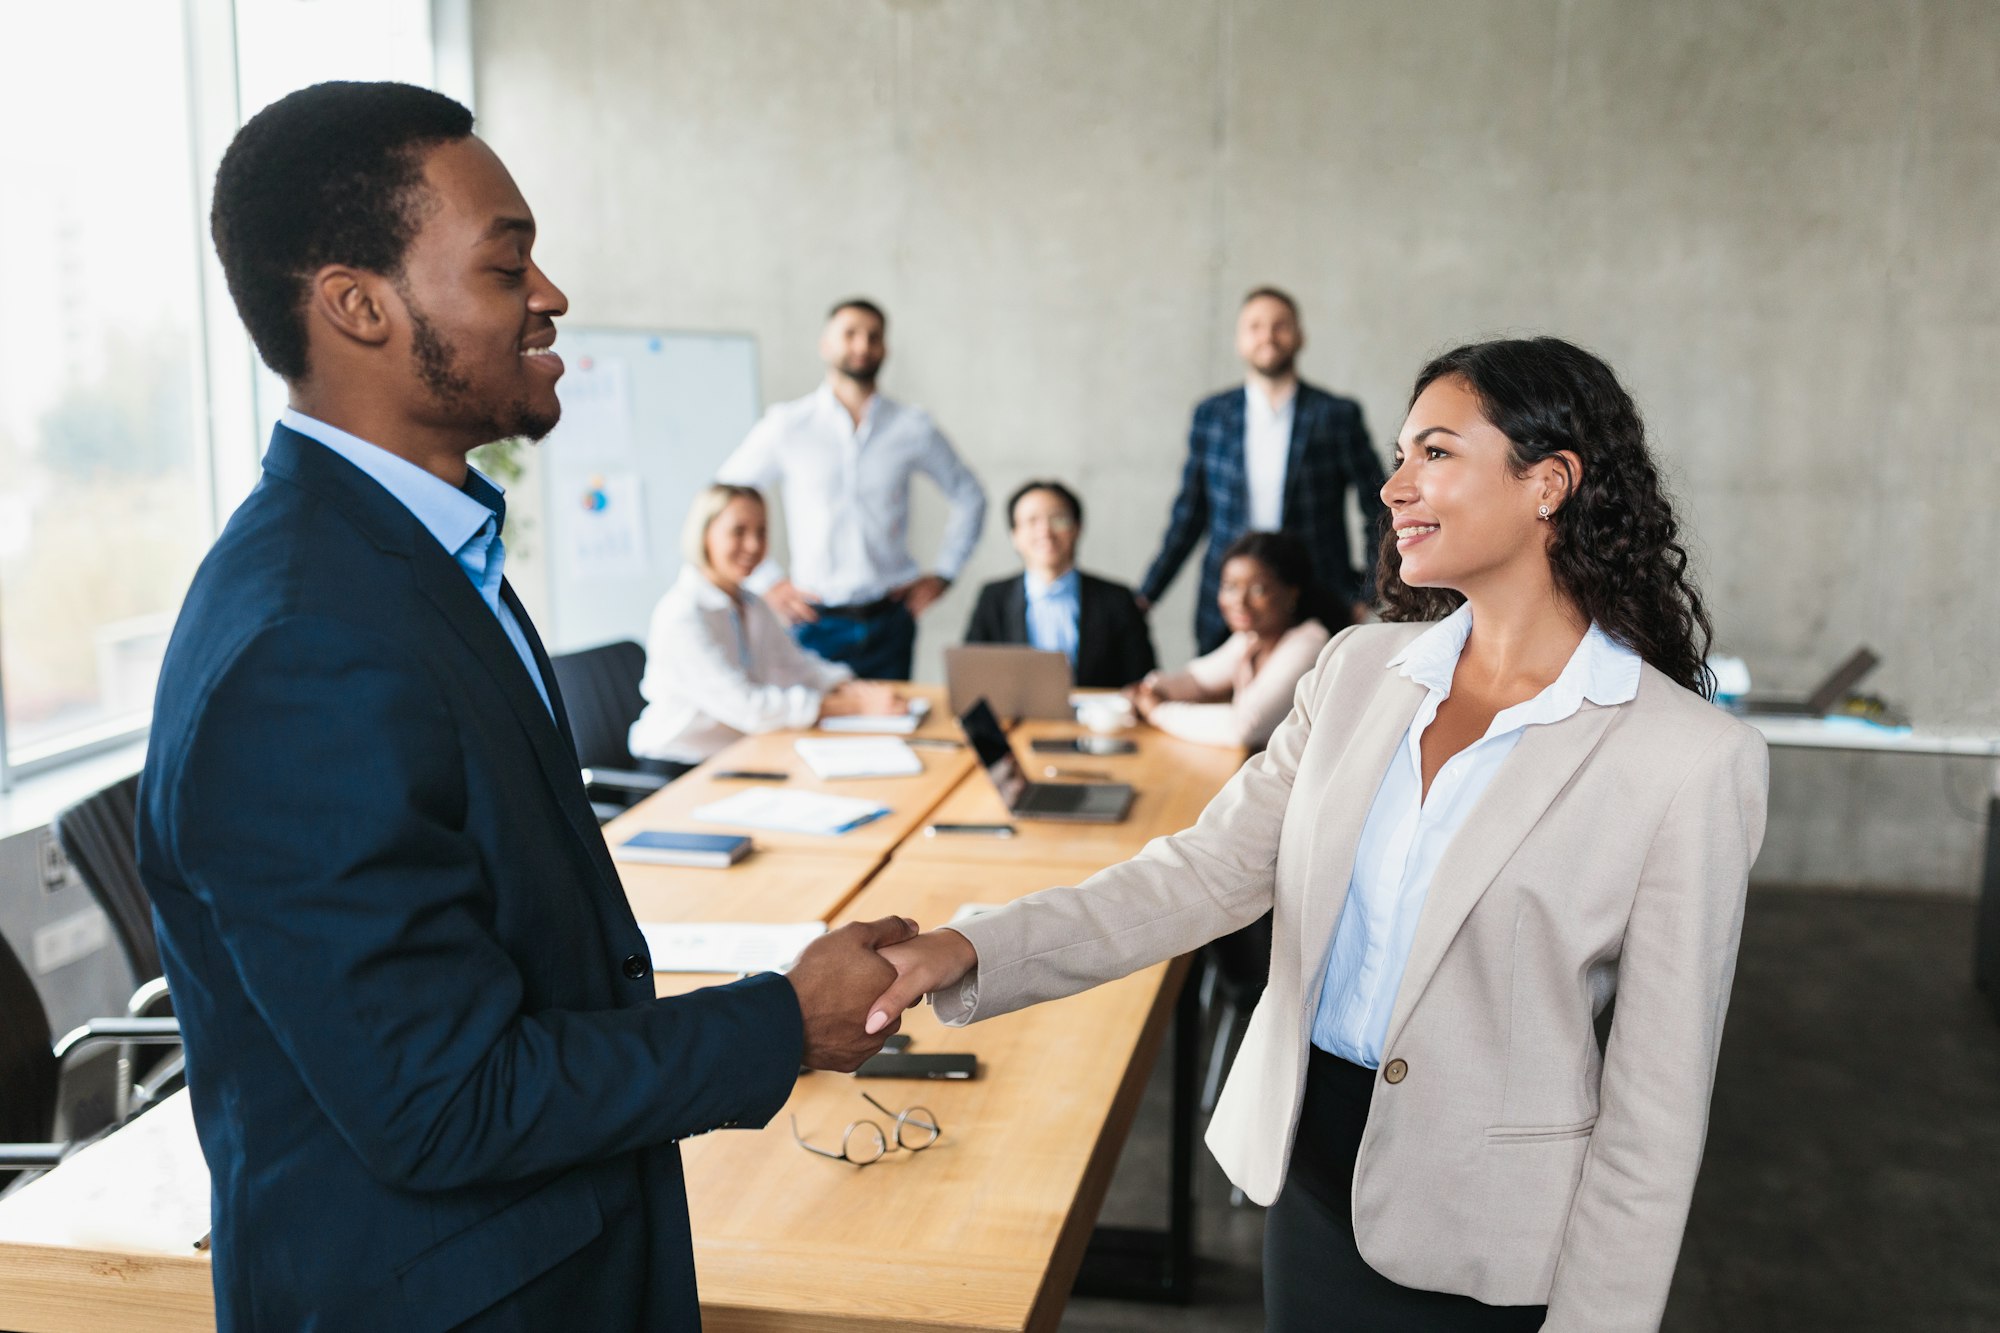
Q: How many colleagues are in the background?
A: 5